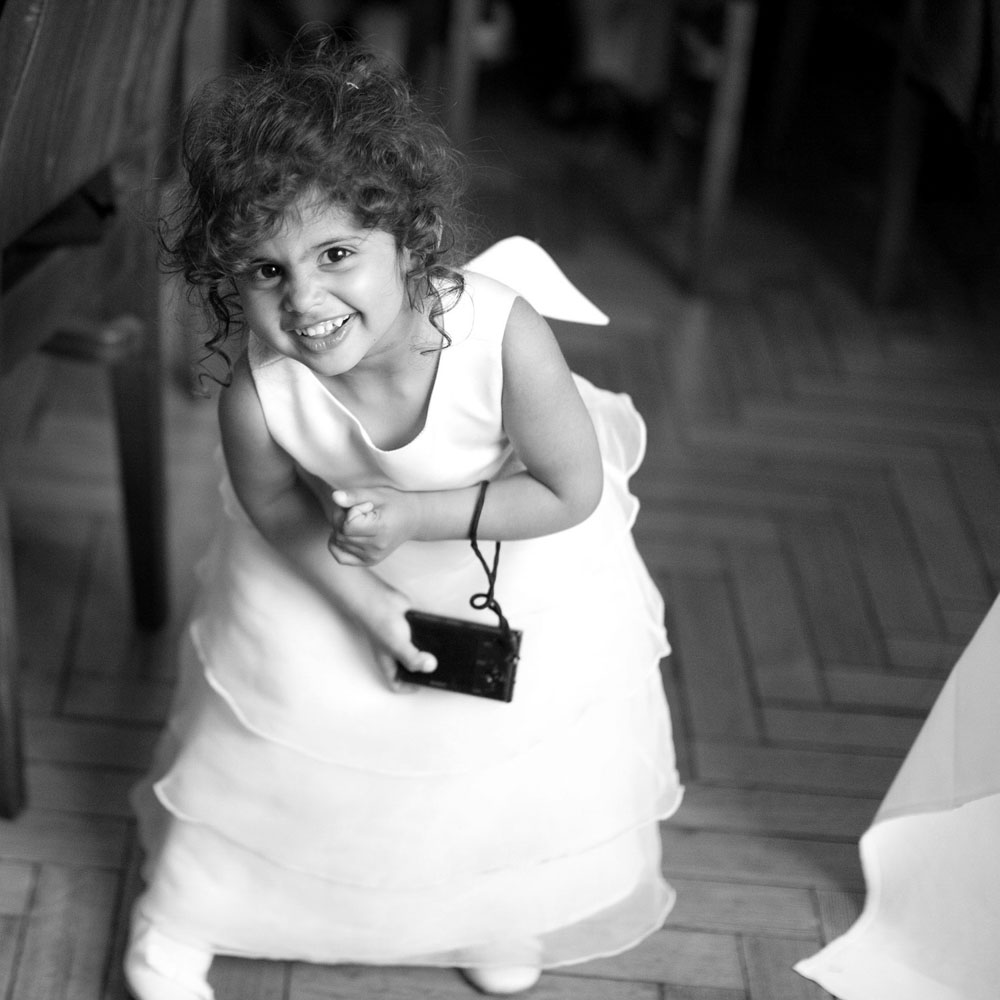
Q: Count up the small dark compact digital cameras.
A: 1